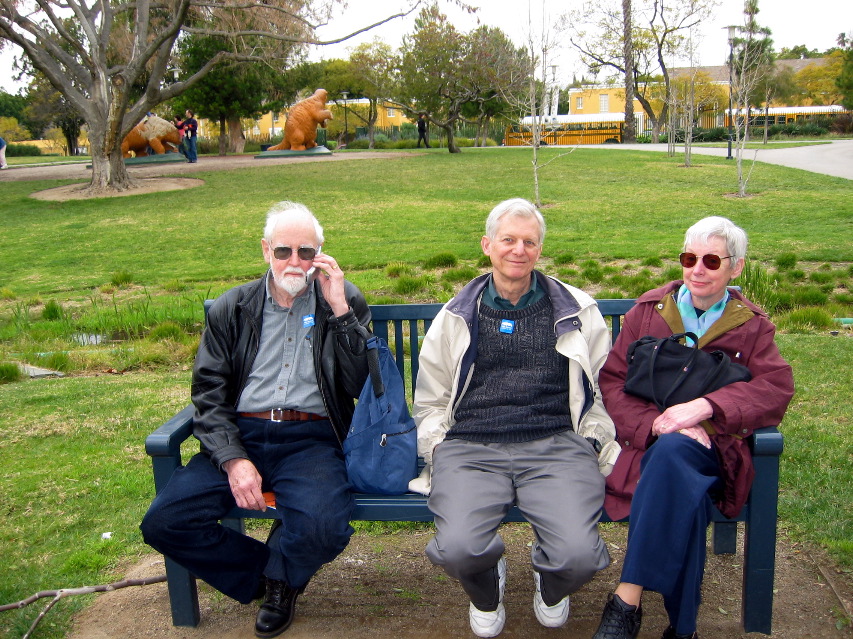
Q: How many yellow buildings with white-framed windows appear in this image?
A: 2